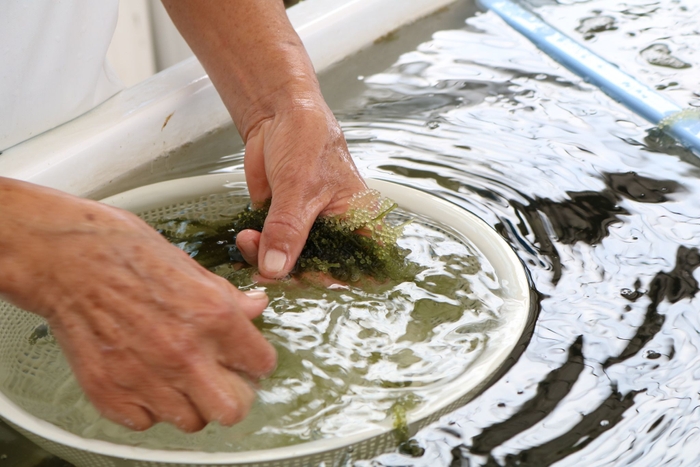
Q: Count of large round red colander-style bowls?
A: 0